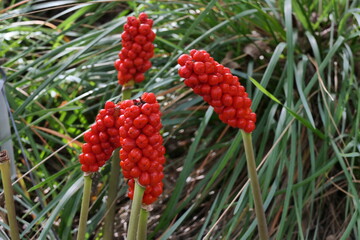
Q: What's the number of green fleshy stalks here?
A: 6